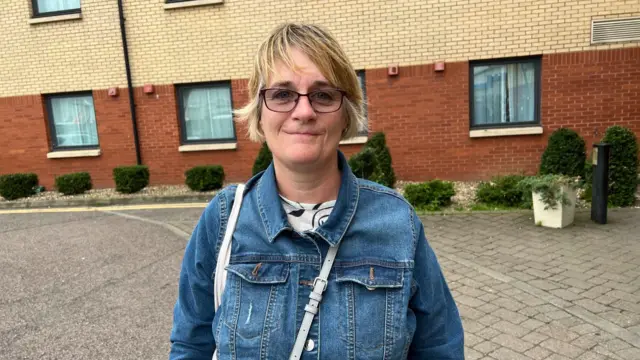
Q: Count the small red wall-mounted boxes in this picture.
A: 4